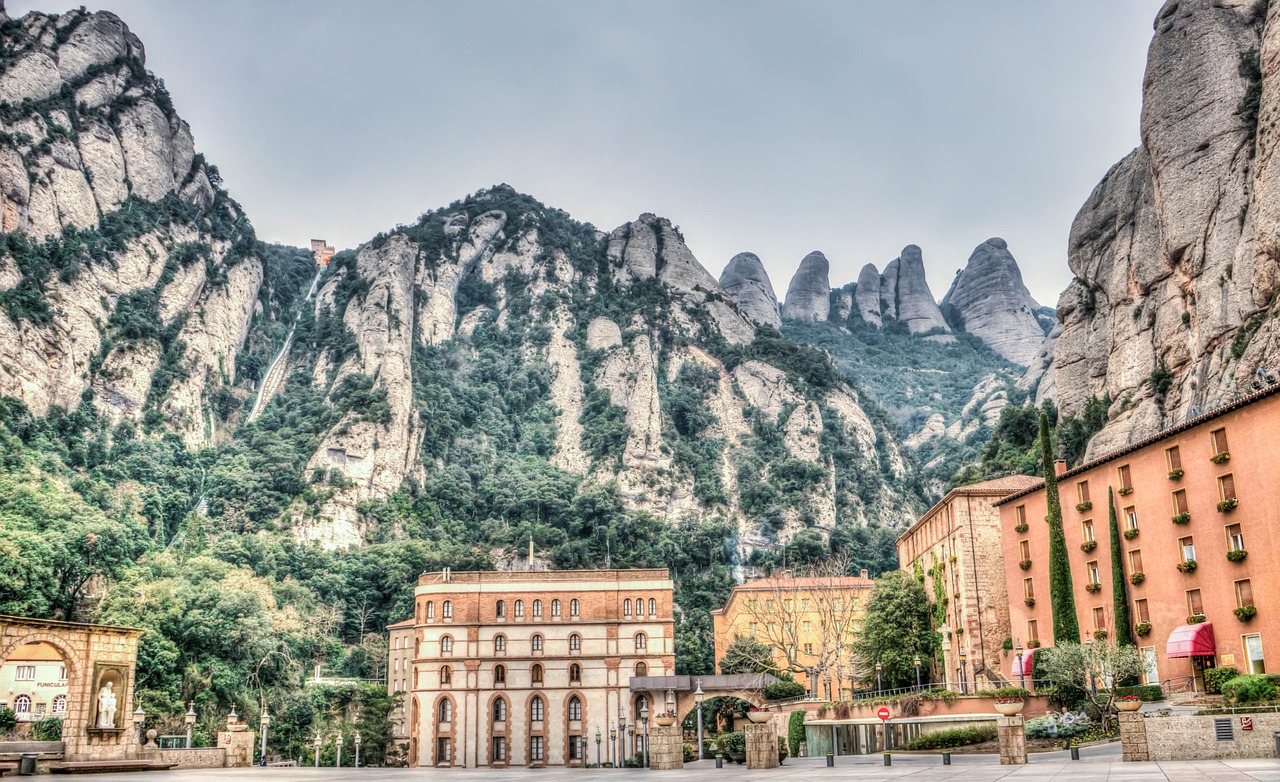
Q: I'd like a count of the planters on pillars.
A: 5